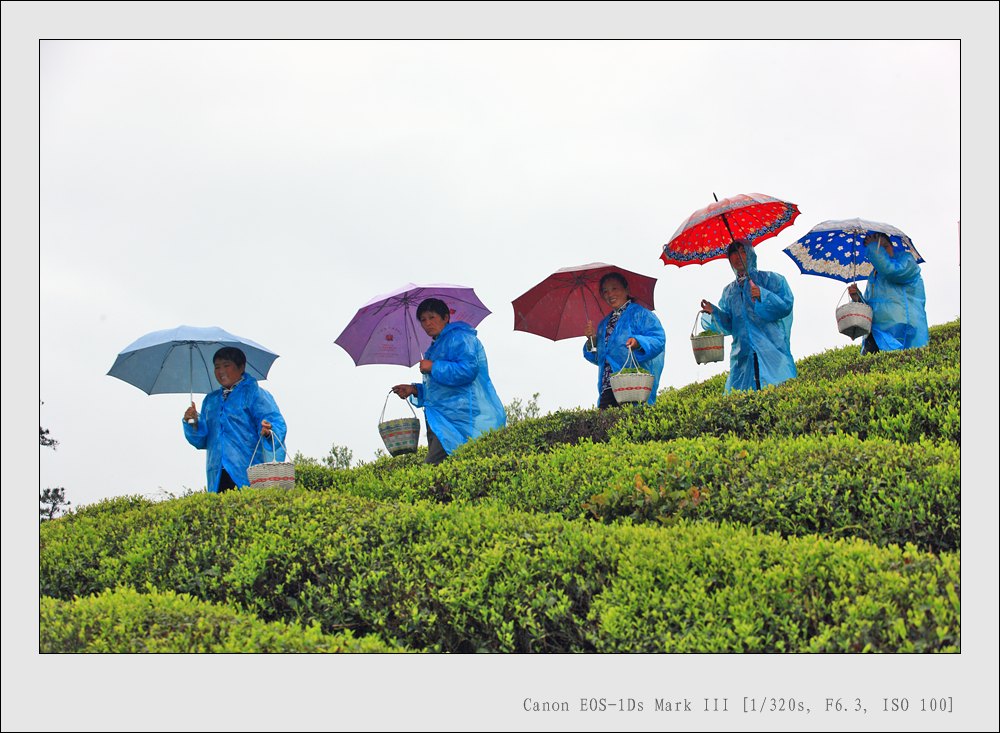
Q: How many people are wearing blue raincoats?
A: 5